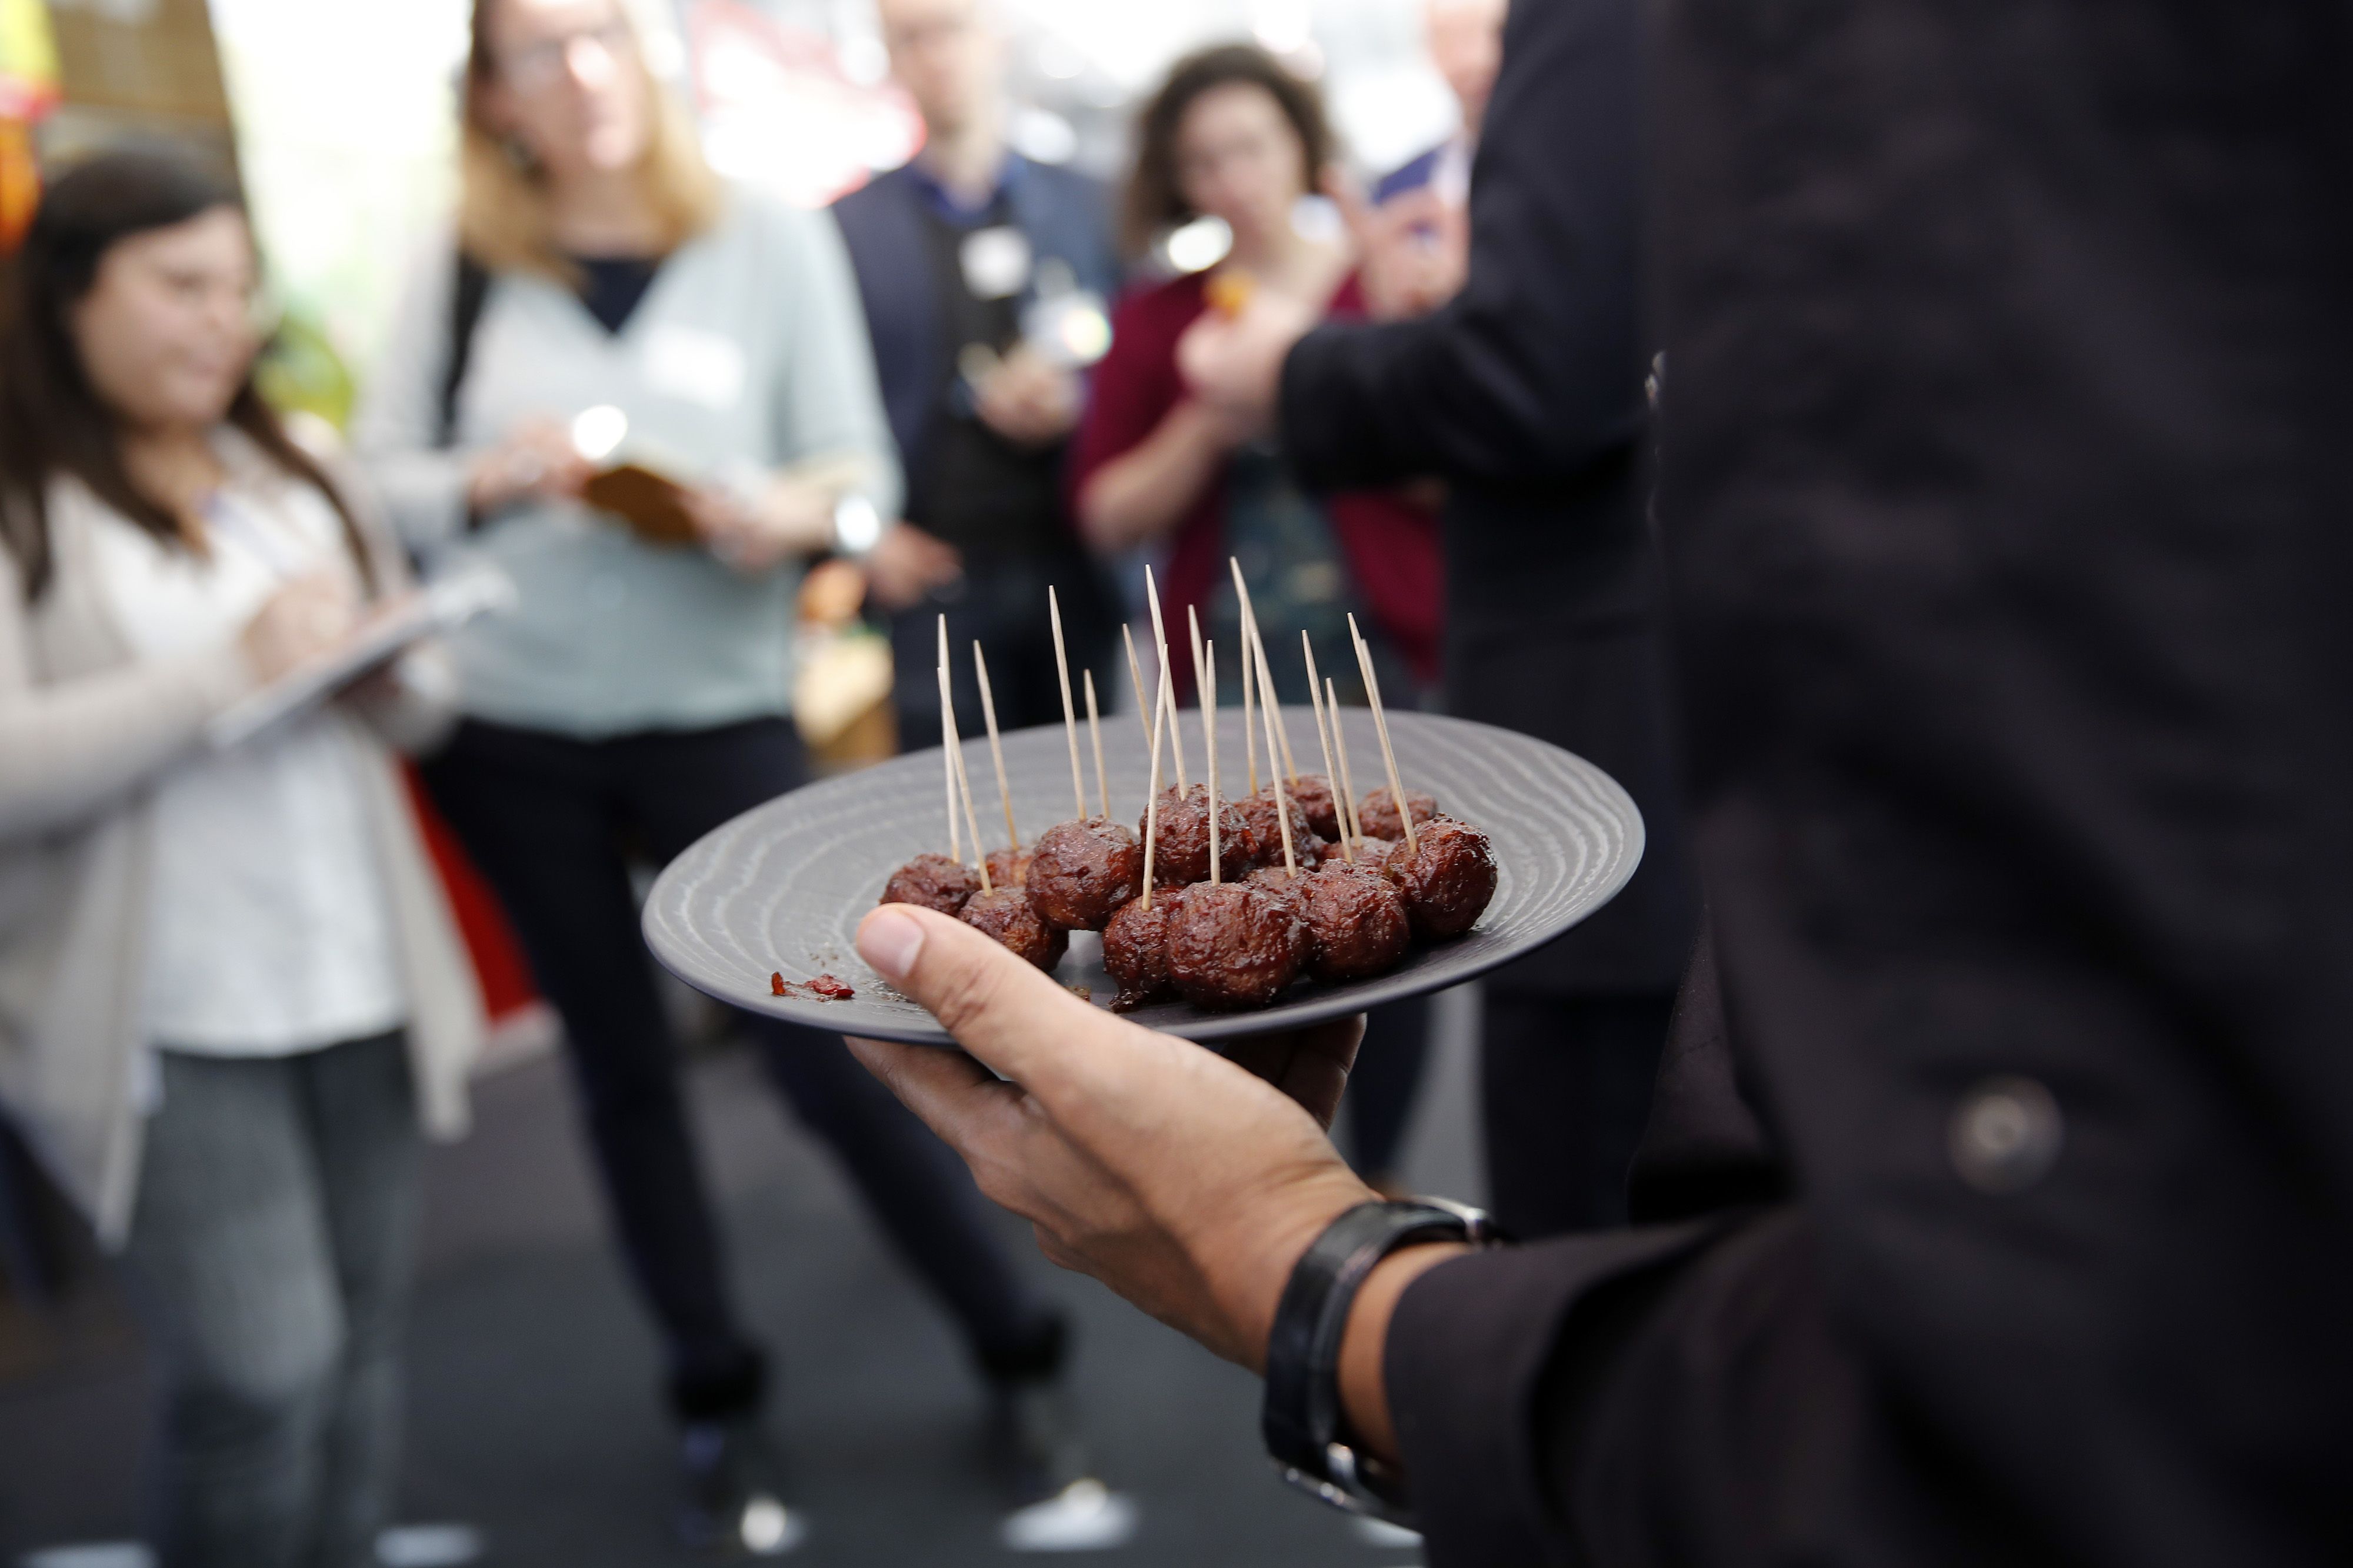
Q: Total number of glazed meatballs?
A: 14